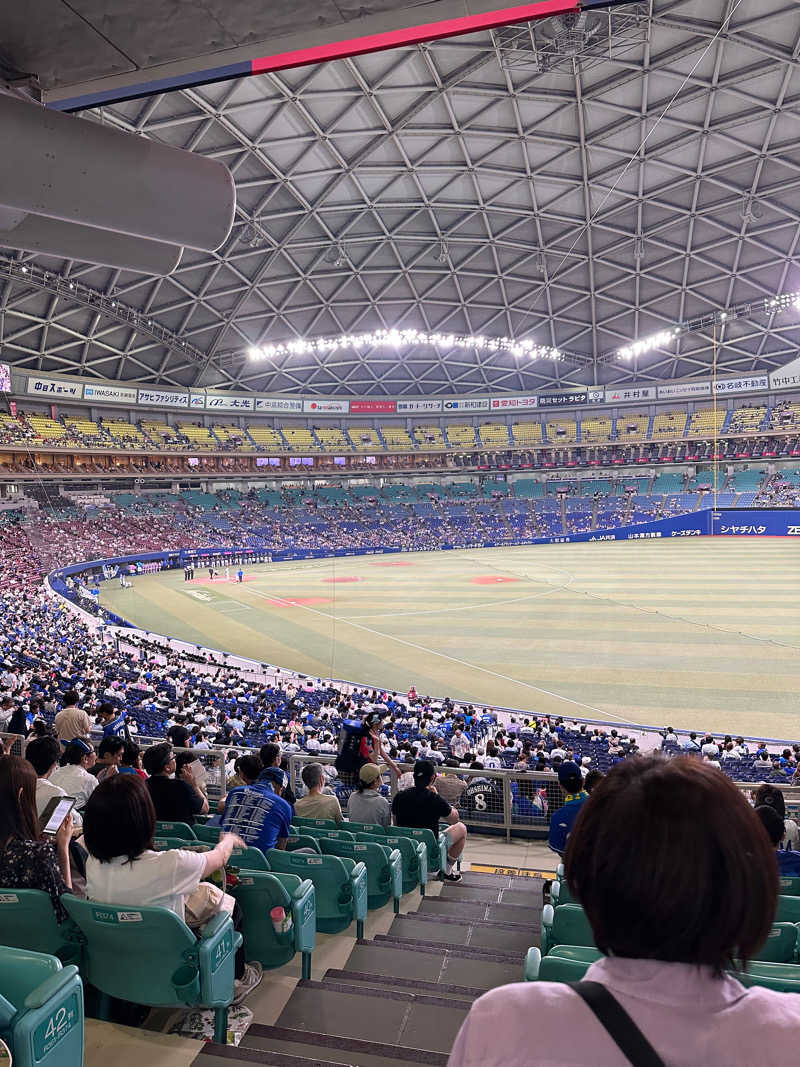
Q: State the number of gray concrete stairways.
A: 1